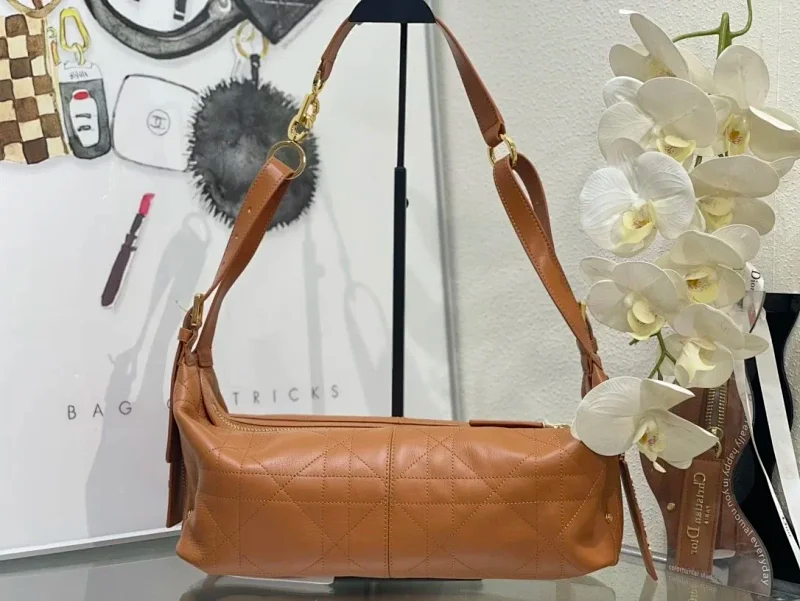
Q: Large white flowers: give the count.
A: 9